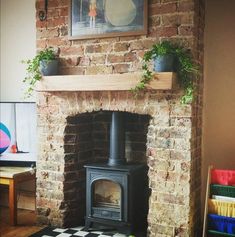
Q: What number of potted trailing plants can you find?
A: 2